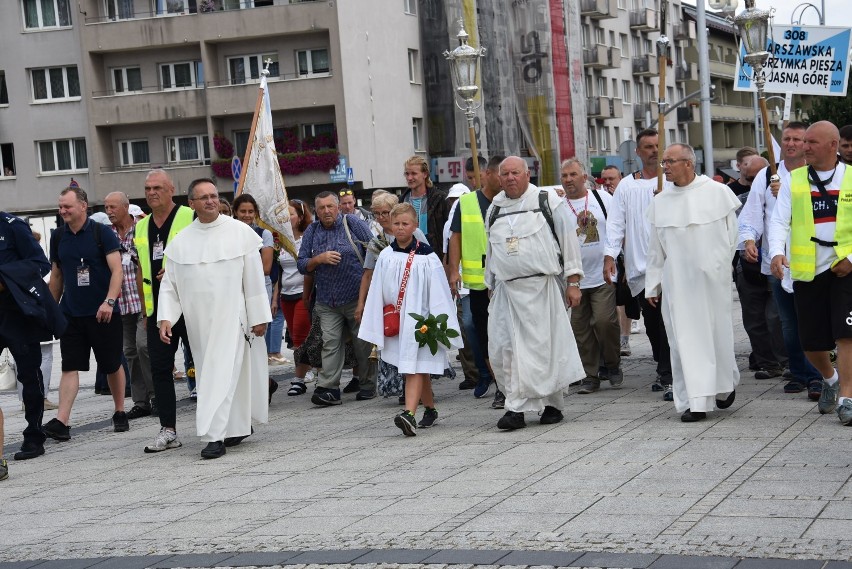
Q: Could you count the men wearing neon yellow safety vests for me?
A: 3